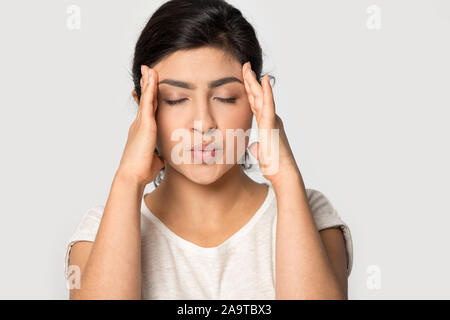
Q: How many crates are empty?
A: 0